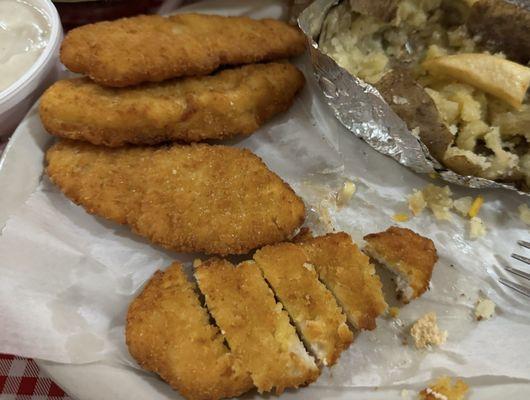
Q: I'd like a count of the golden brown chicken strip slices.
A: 5